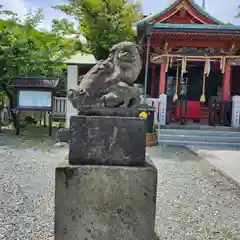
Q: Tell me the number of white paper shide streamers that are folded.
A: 4